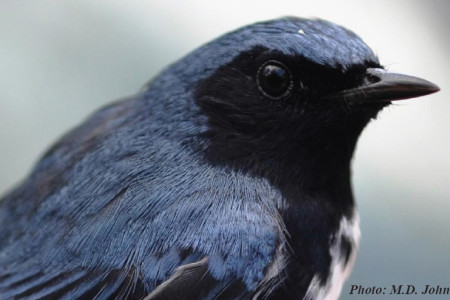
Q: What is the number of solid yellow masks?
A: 0